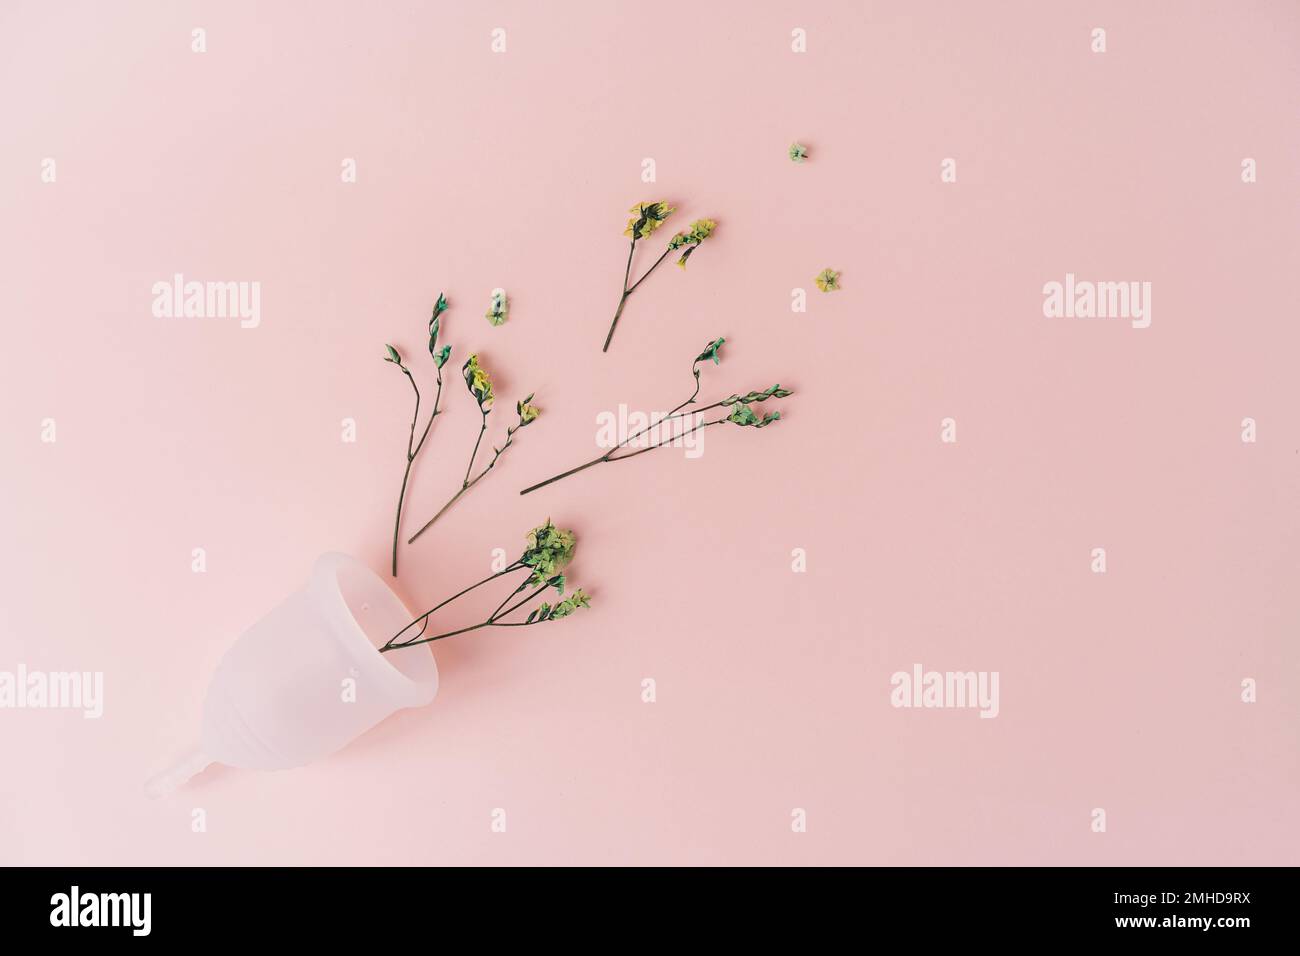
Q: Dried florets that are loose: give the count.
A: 3